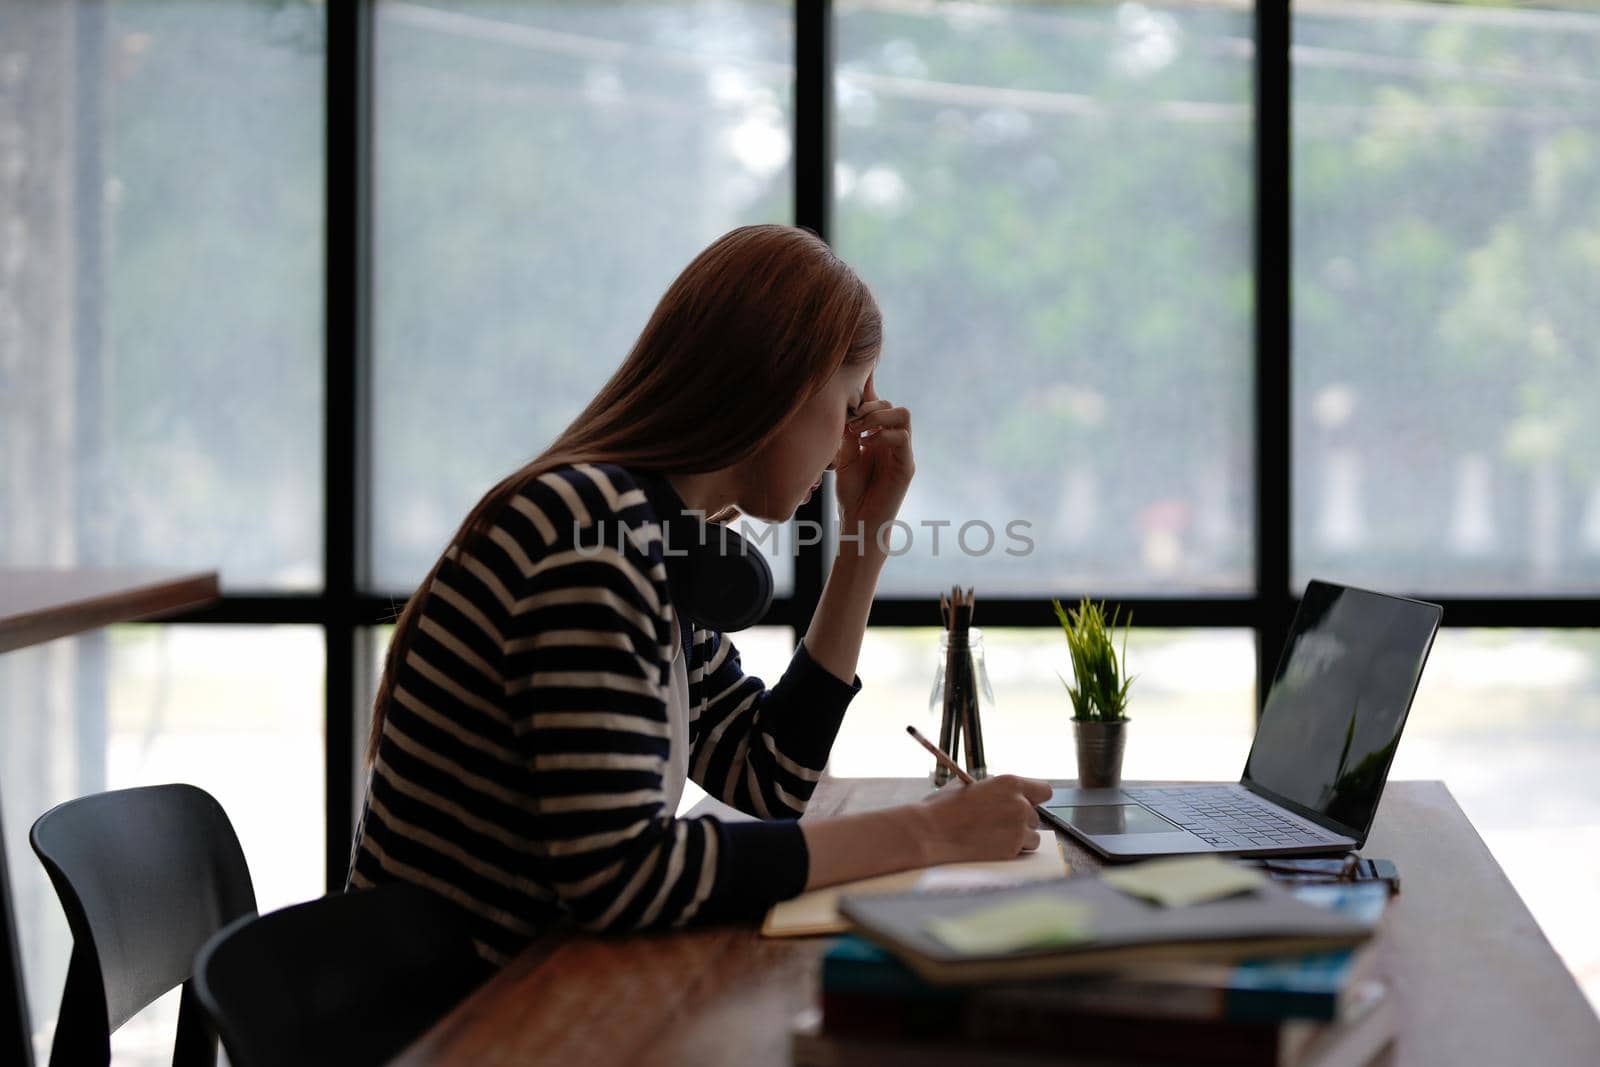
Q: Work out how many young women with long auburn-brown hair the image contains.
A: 1